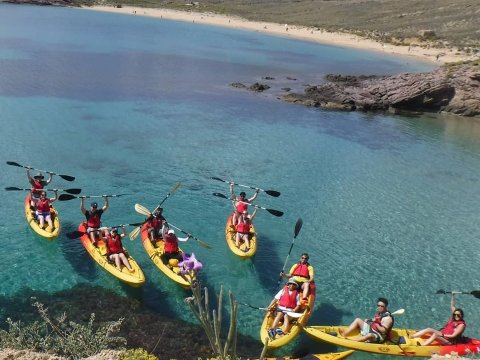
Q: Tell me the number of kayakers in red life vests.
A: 12